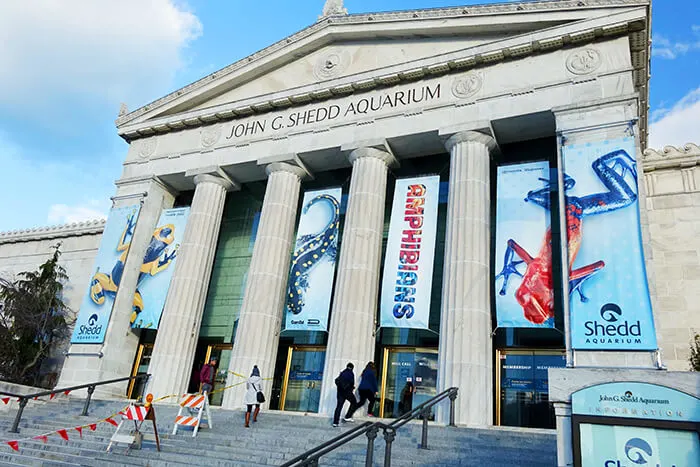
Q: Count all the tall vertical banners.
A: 6